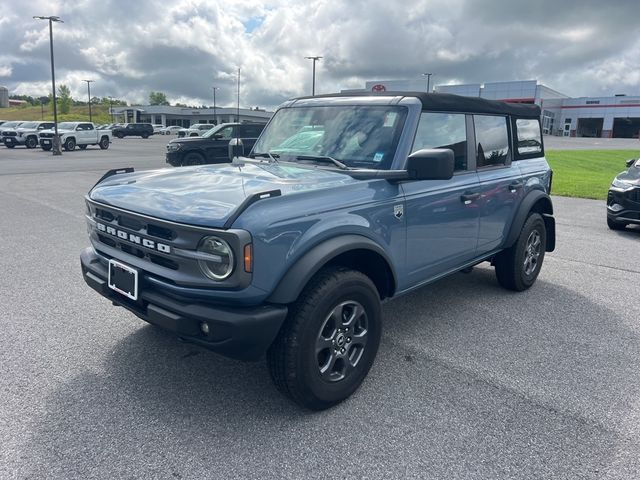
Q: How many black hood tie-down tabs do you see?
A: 2